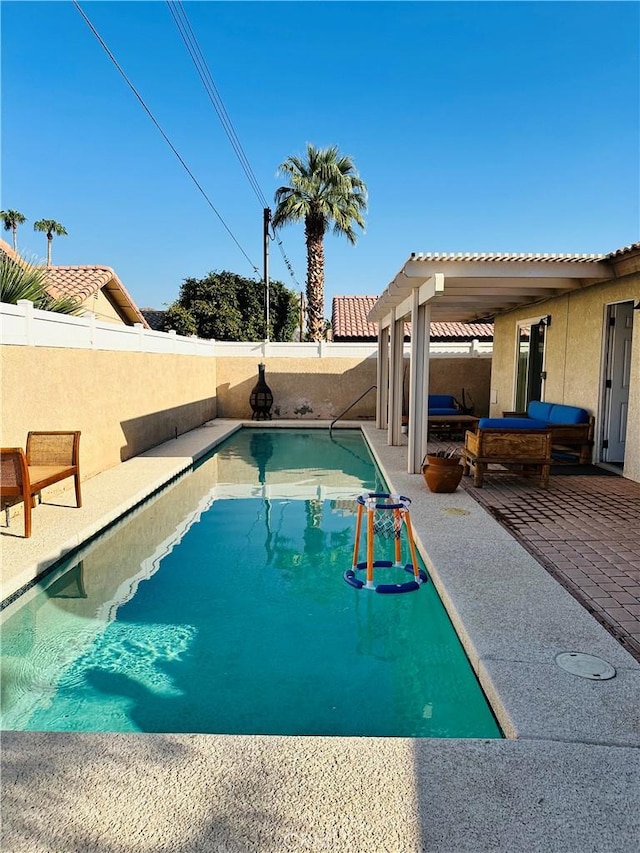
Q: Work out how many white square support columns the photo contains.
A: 3